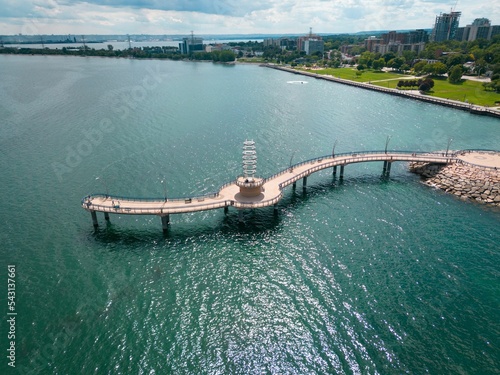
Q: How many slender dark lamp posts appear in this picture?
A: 6